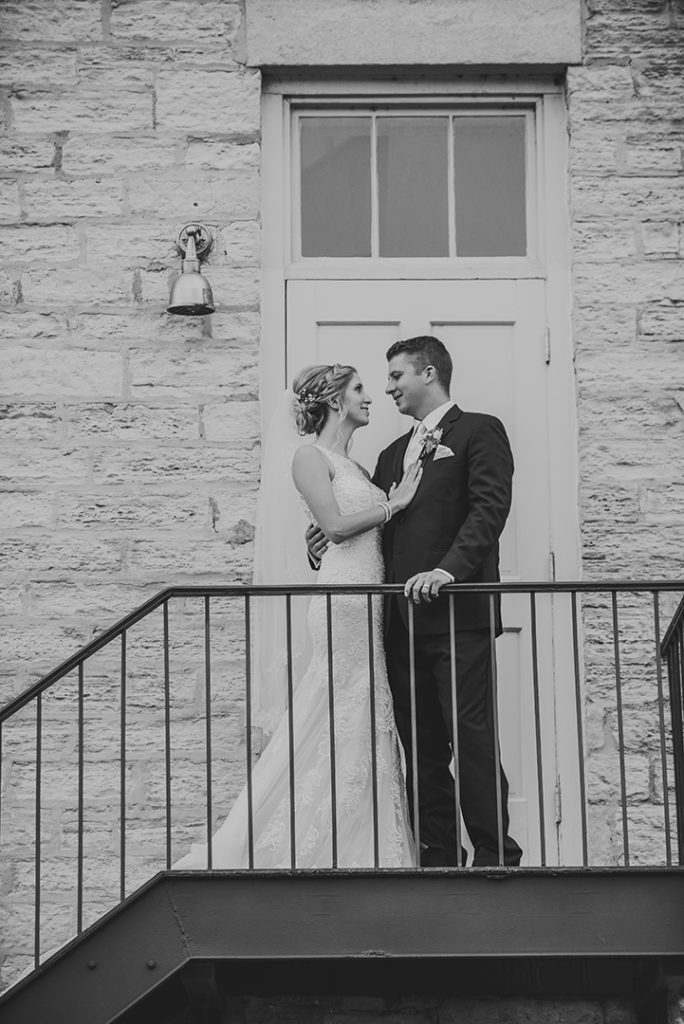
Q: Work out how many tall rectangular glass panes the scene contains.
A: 3